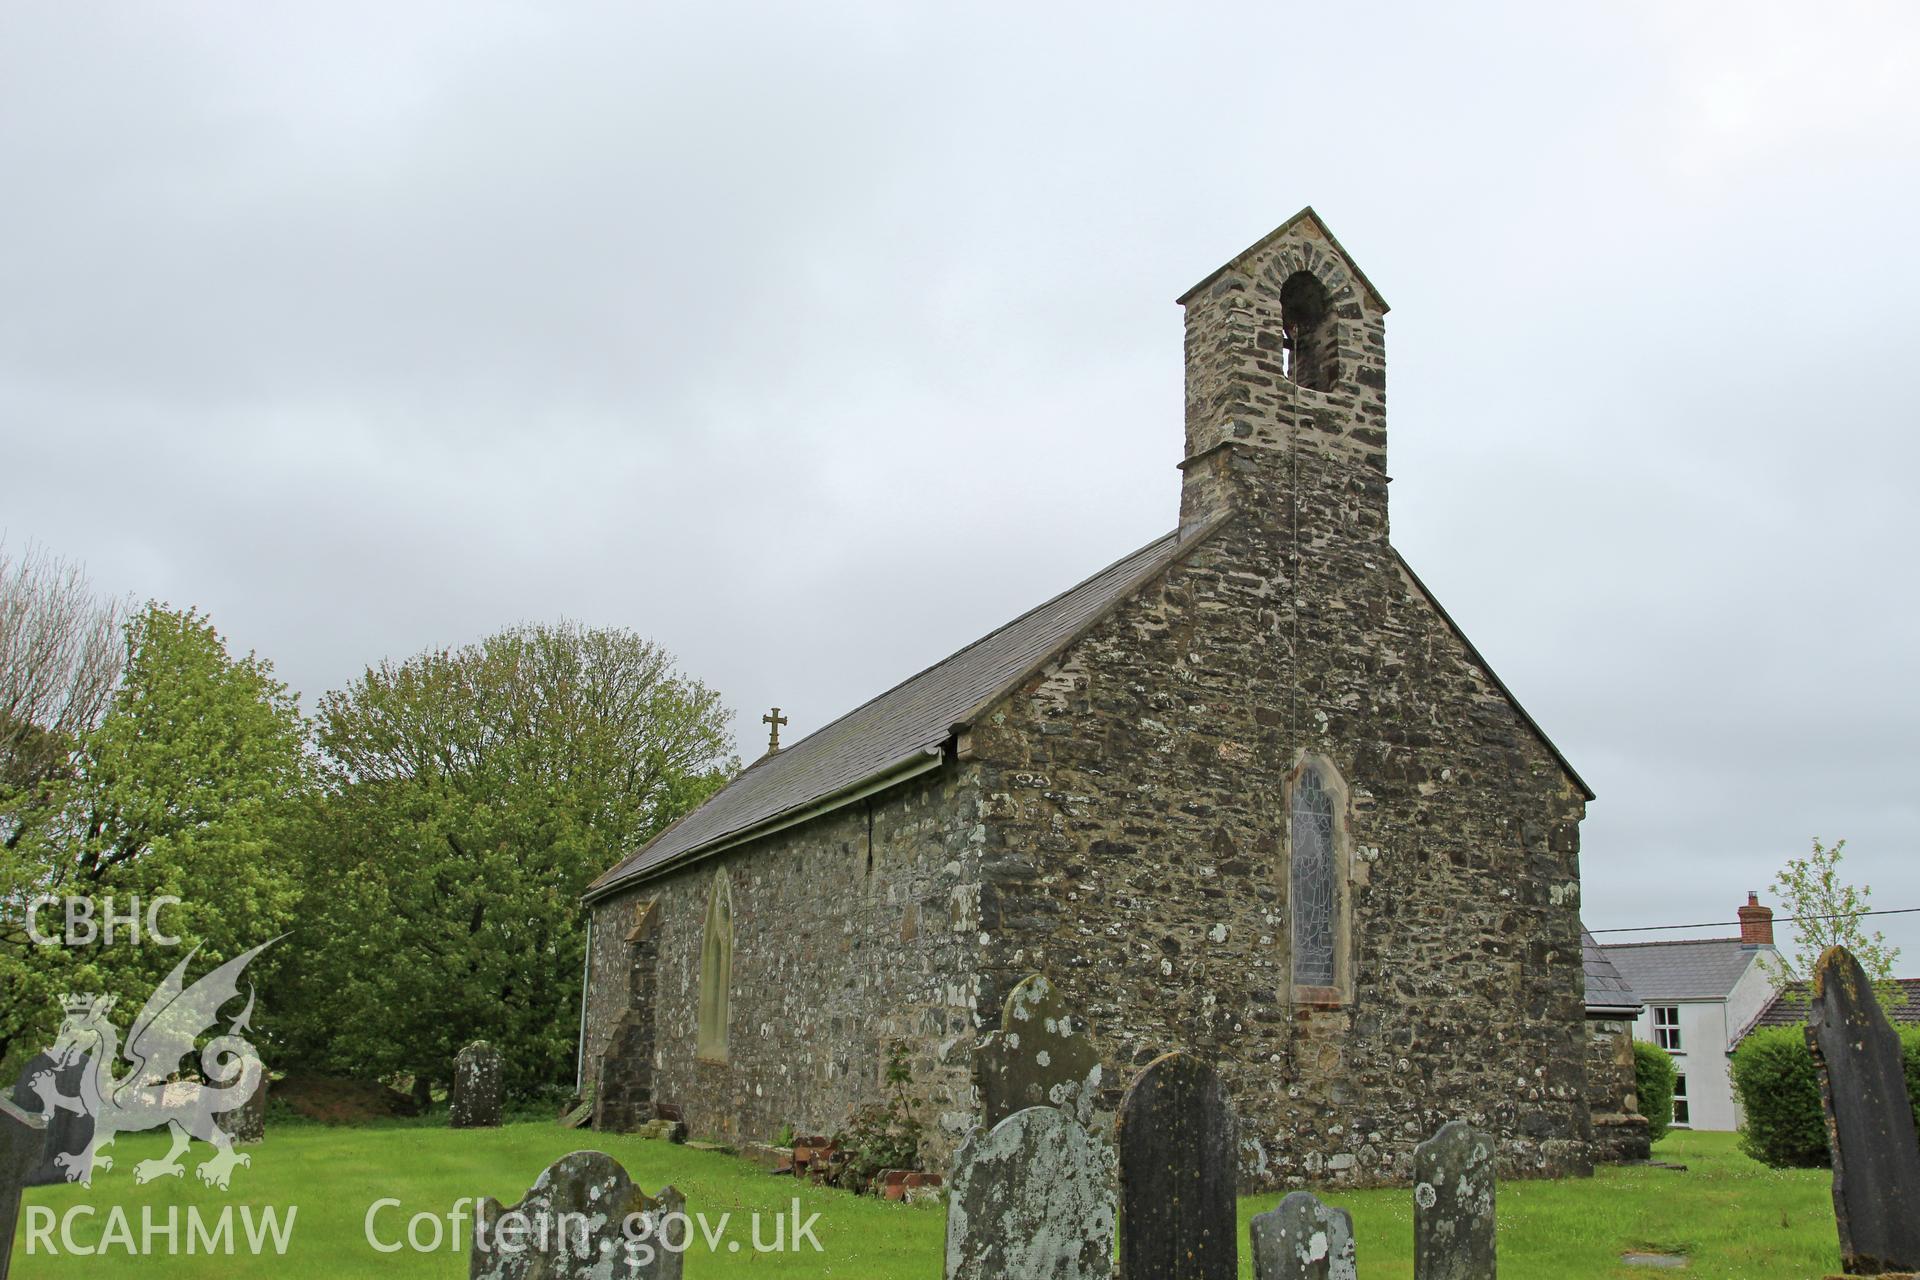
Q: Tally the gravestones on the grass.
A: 11